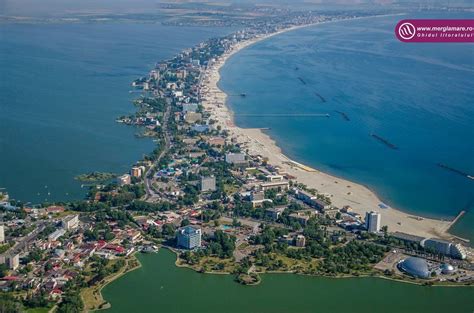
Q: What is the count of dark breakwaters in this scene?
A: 5